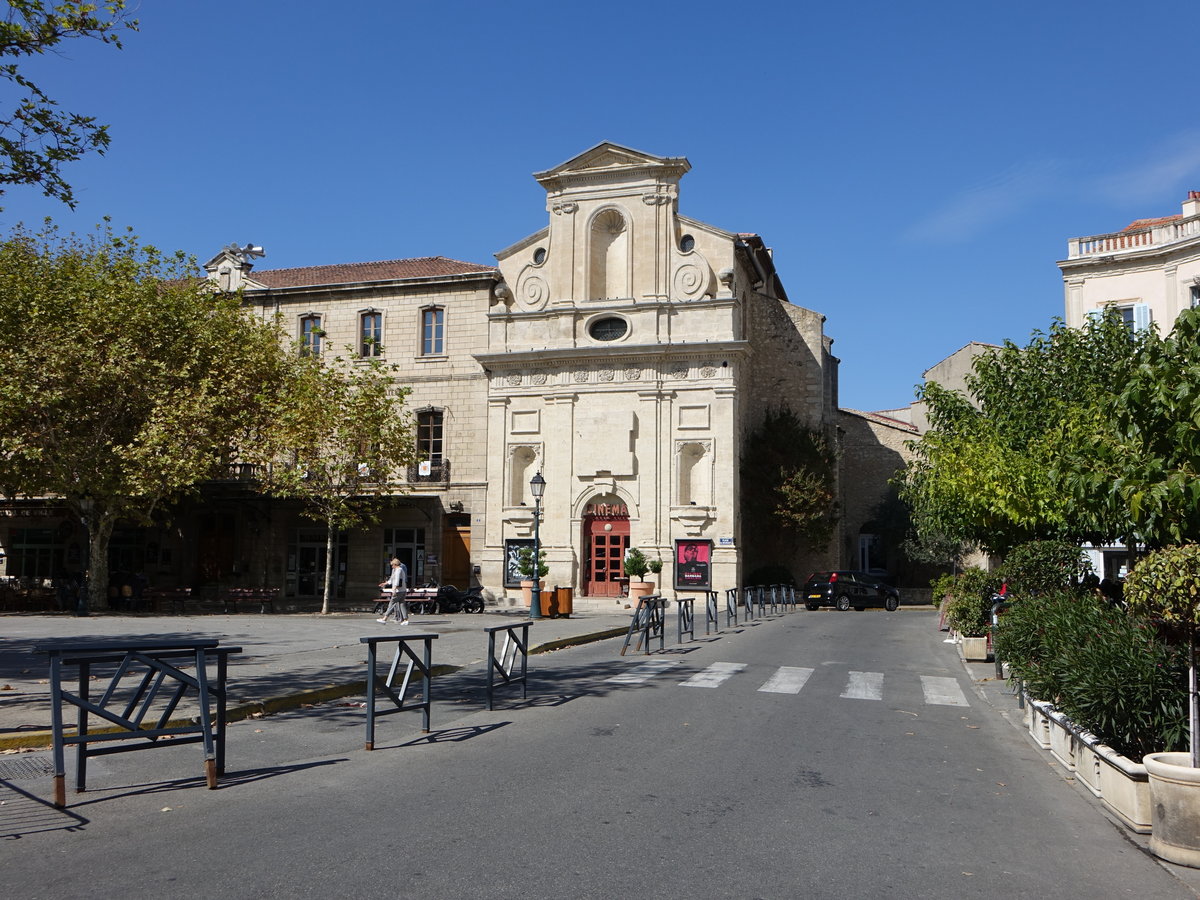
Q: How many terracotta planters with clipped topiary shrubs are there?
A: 2